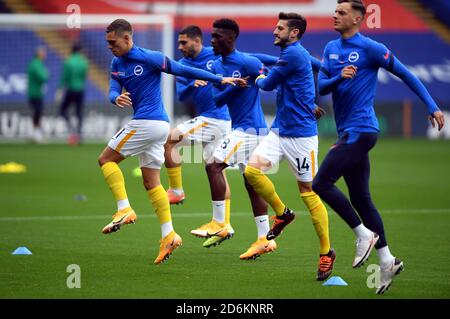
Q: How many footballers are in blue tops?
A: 5